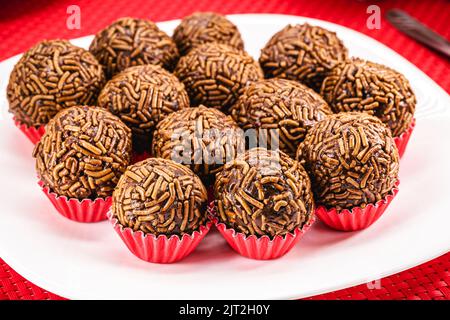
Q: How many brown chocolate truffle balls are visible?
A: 13